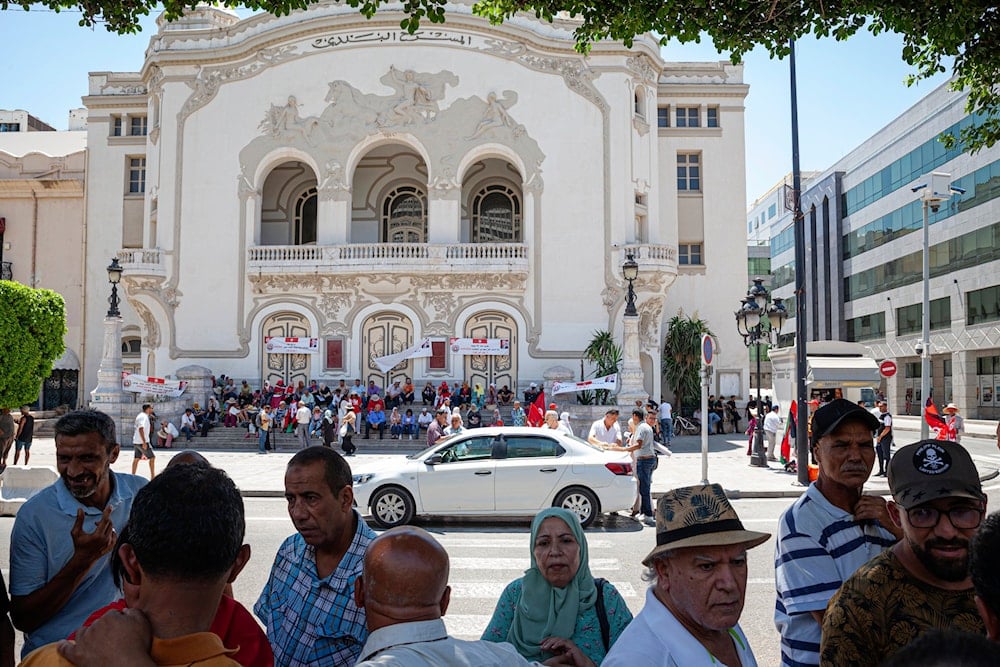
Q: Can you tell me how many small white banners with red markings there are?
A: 5